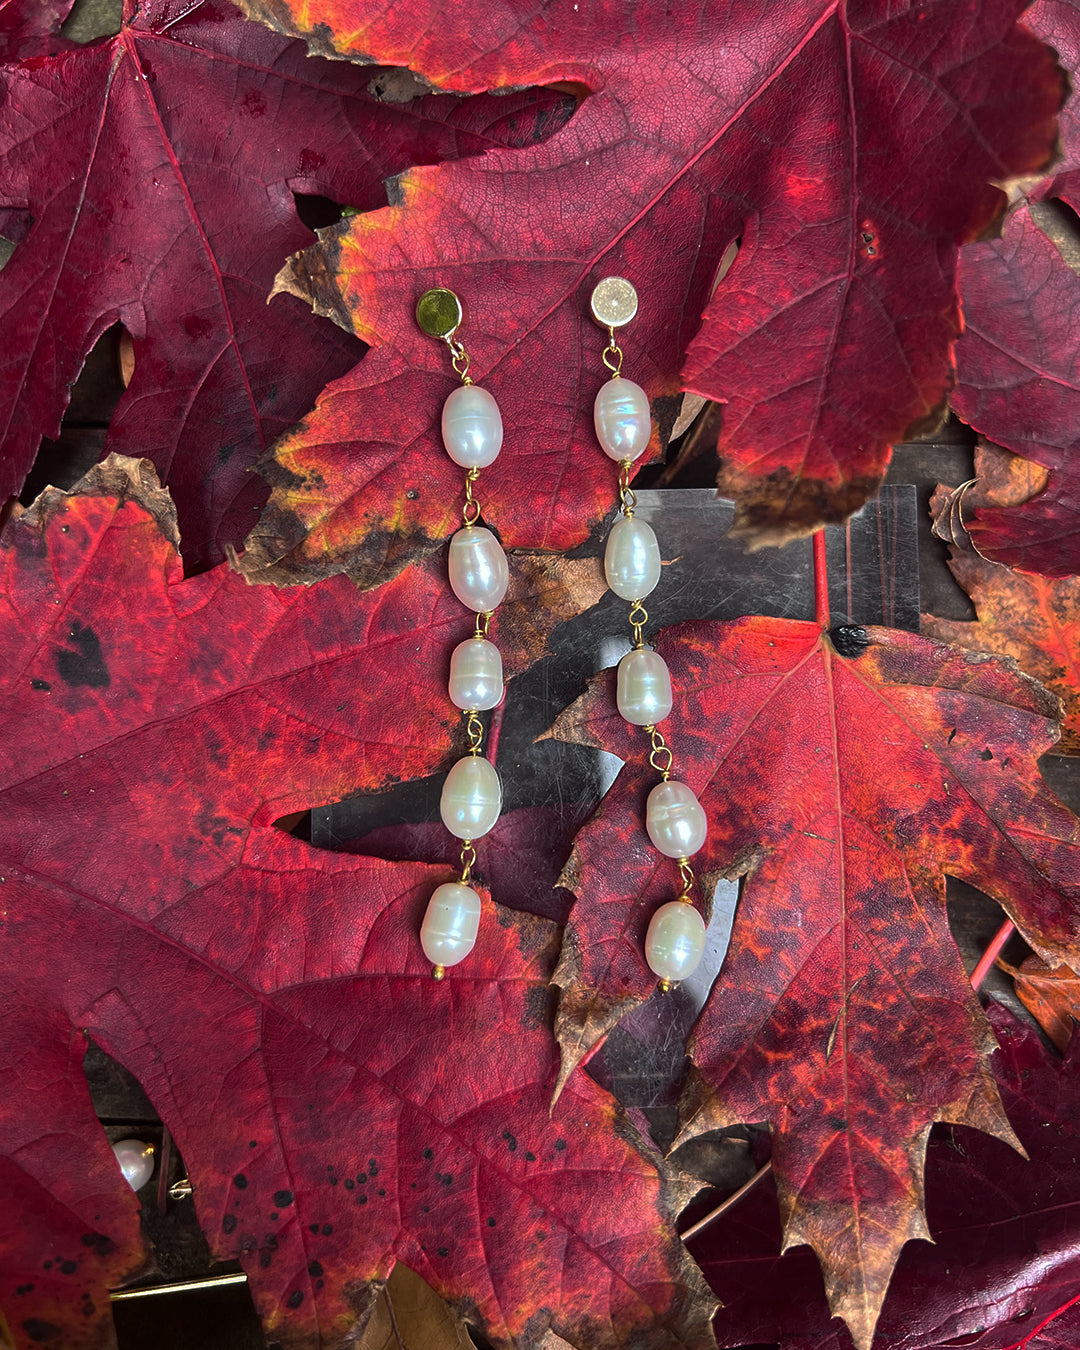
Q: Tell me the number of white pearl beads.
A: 11